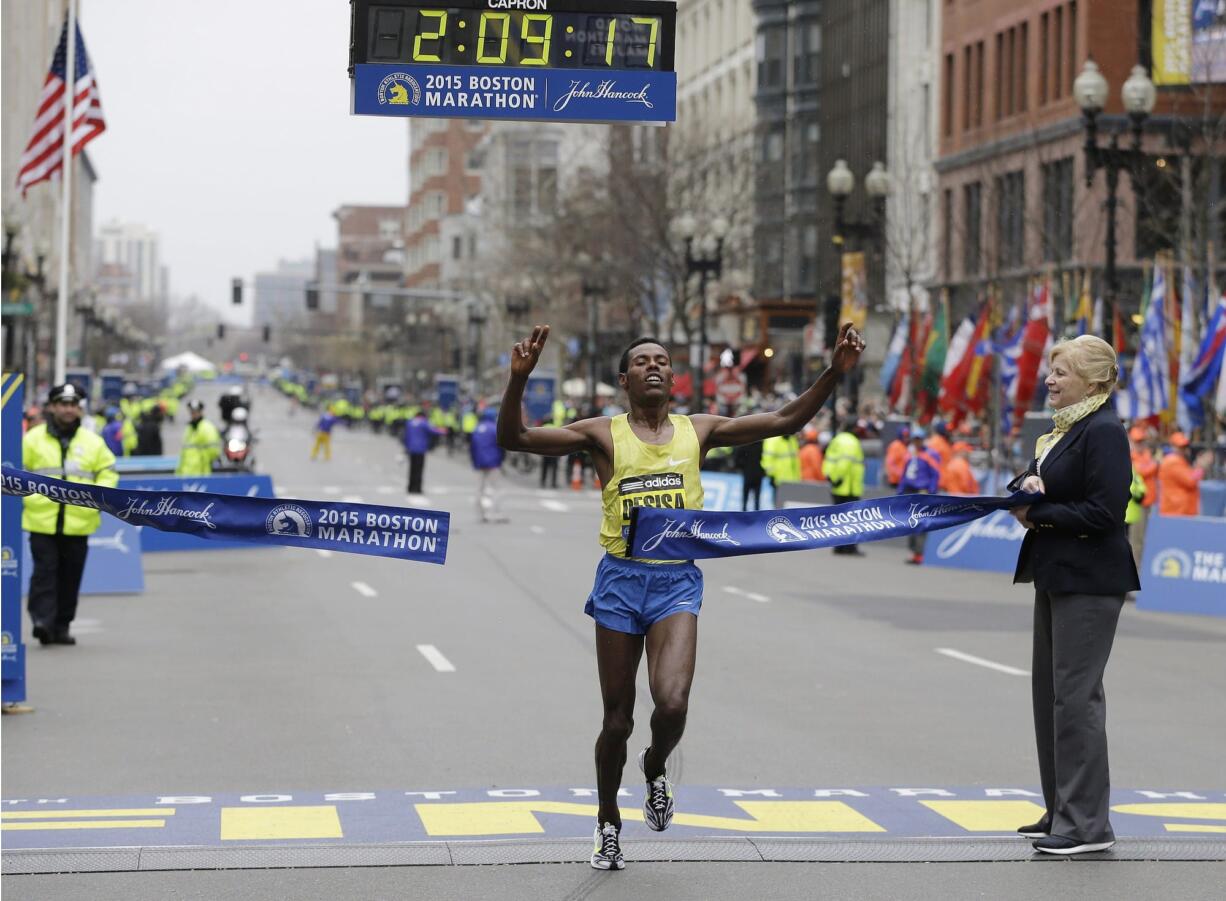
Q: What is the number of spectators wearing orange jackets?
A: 6